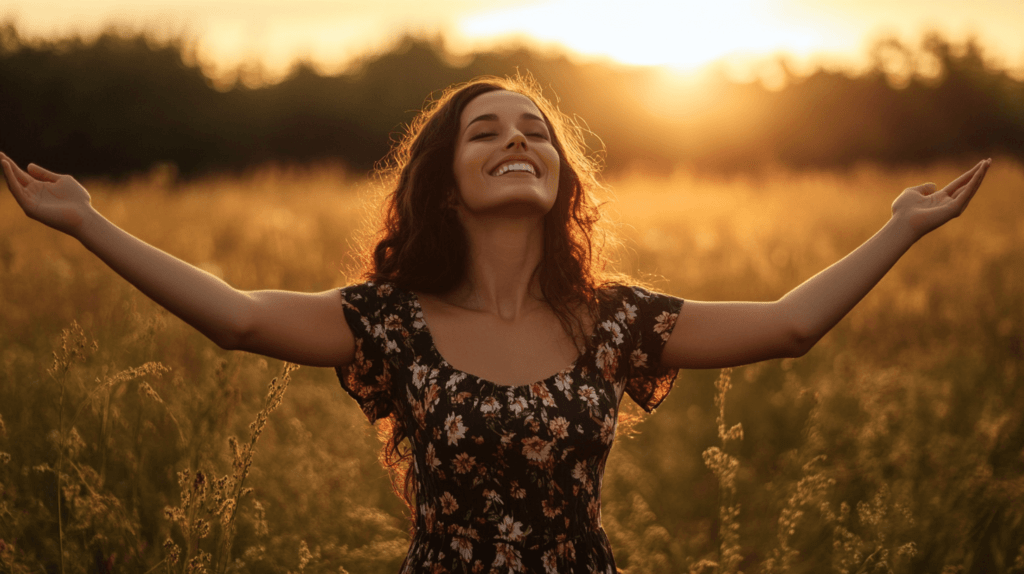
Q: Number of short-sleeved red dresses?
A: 0